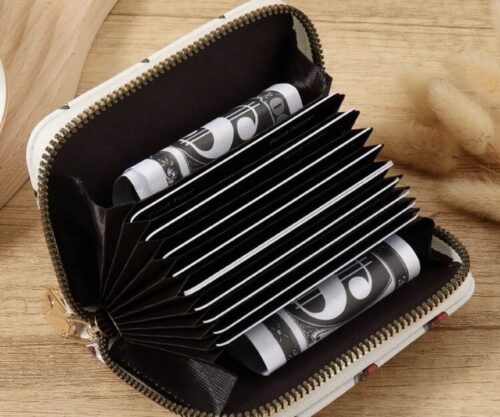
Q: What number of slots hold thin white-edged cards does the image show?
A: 9